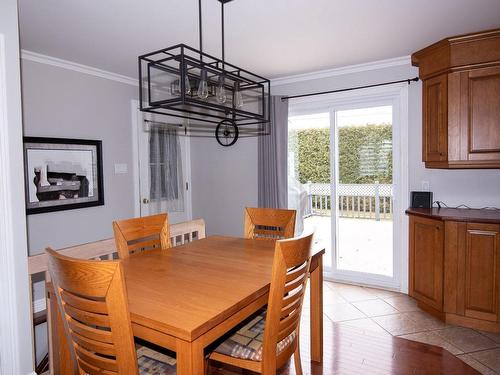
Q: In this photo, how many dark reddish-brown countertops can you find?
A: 1